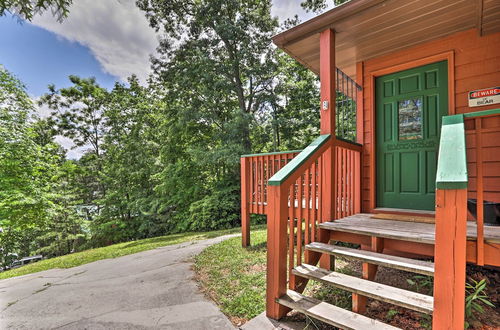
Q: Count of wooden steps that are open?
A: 3